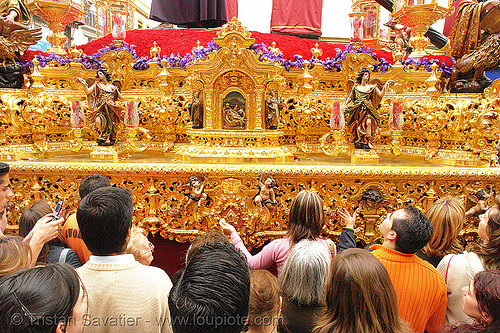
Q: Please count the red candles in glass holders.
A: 6